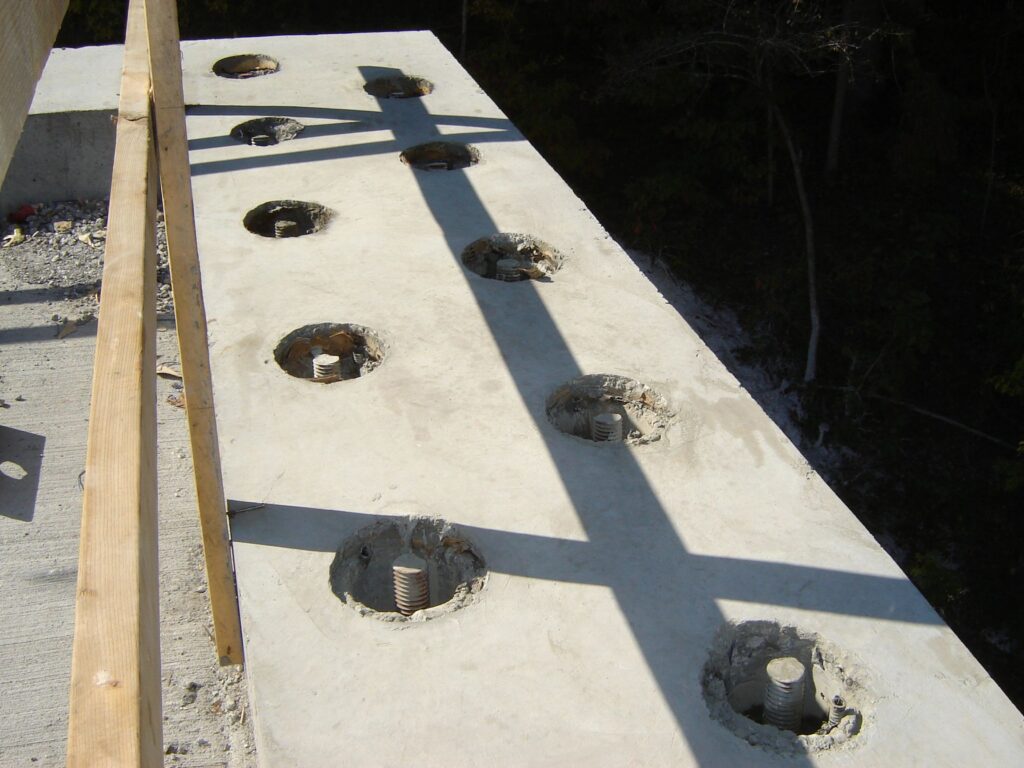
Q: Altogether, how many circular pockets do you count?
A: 10